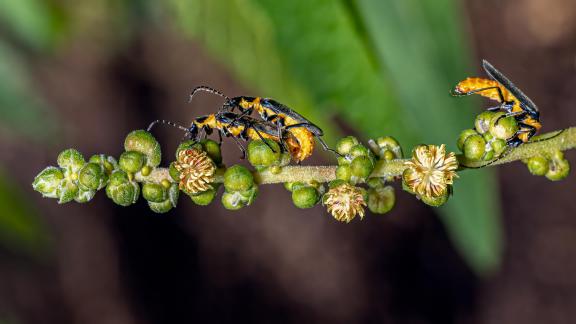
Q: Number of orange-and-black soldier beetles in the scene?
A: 3